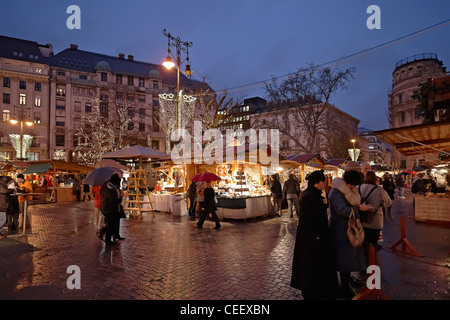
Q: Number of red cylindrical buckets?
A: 0